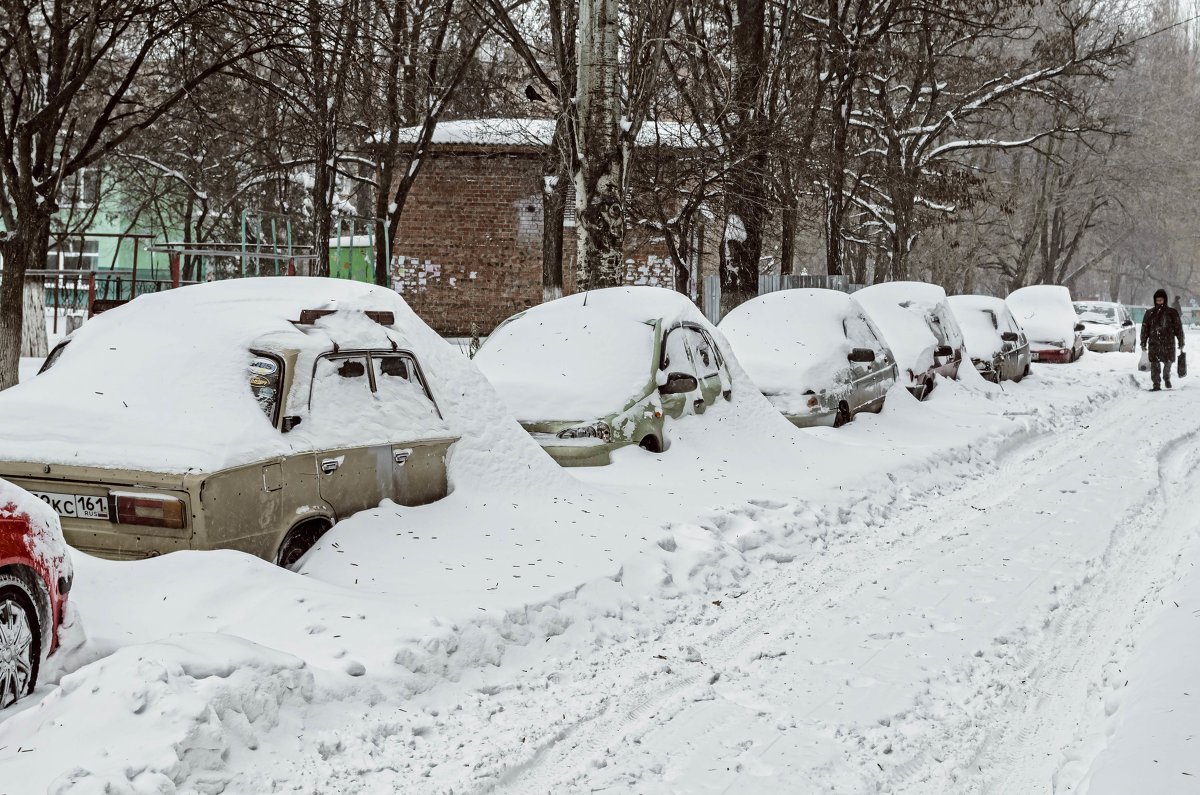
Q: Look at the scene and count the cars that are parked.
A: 8